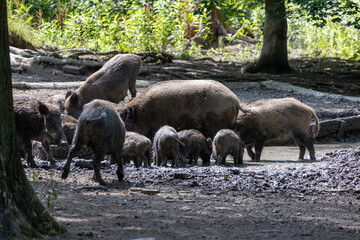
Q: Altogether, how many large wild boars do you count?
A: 5